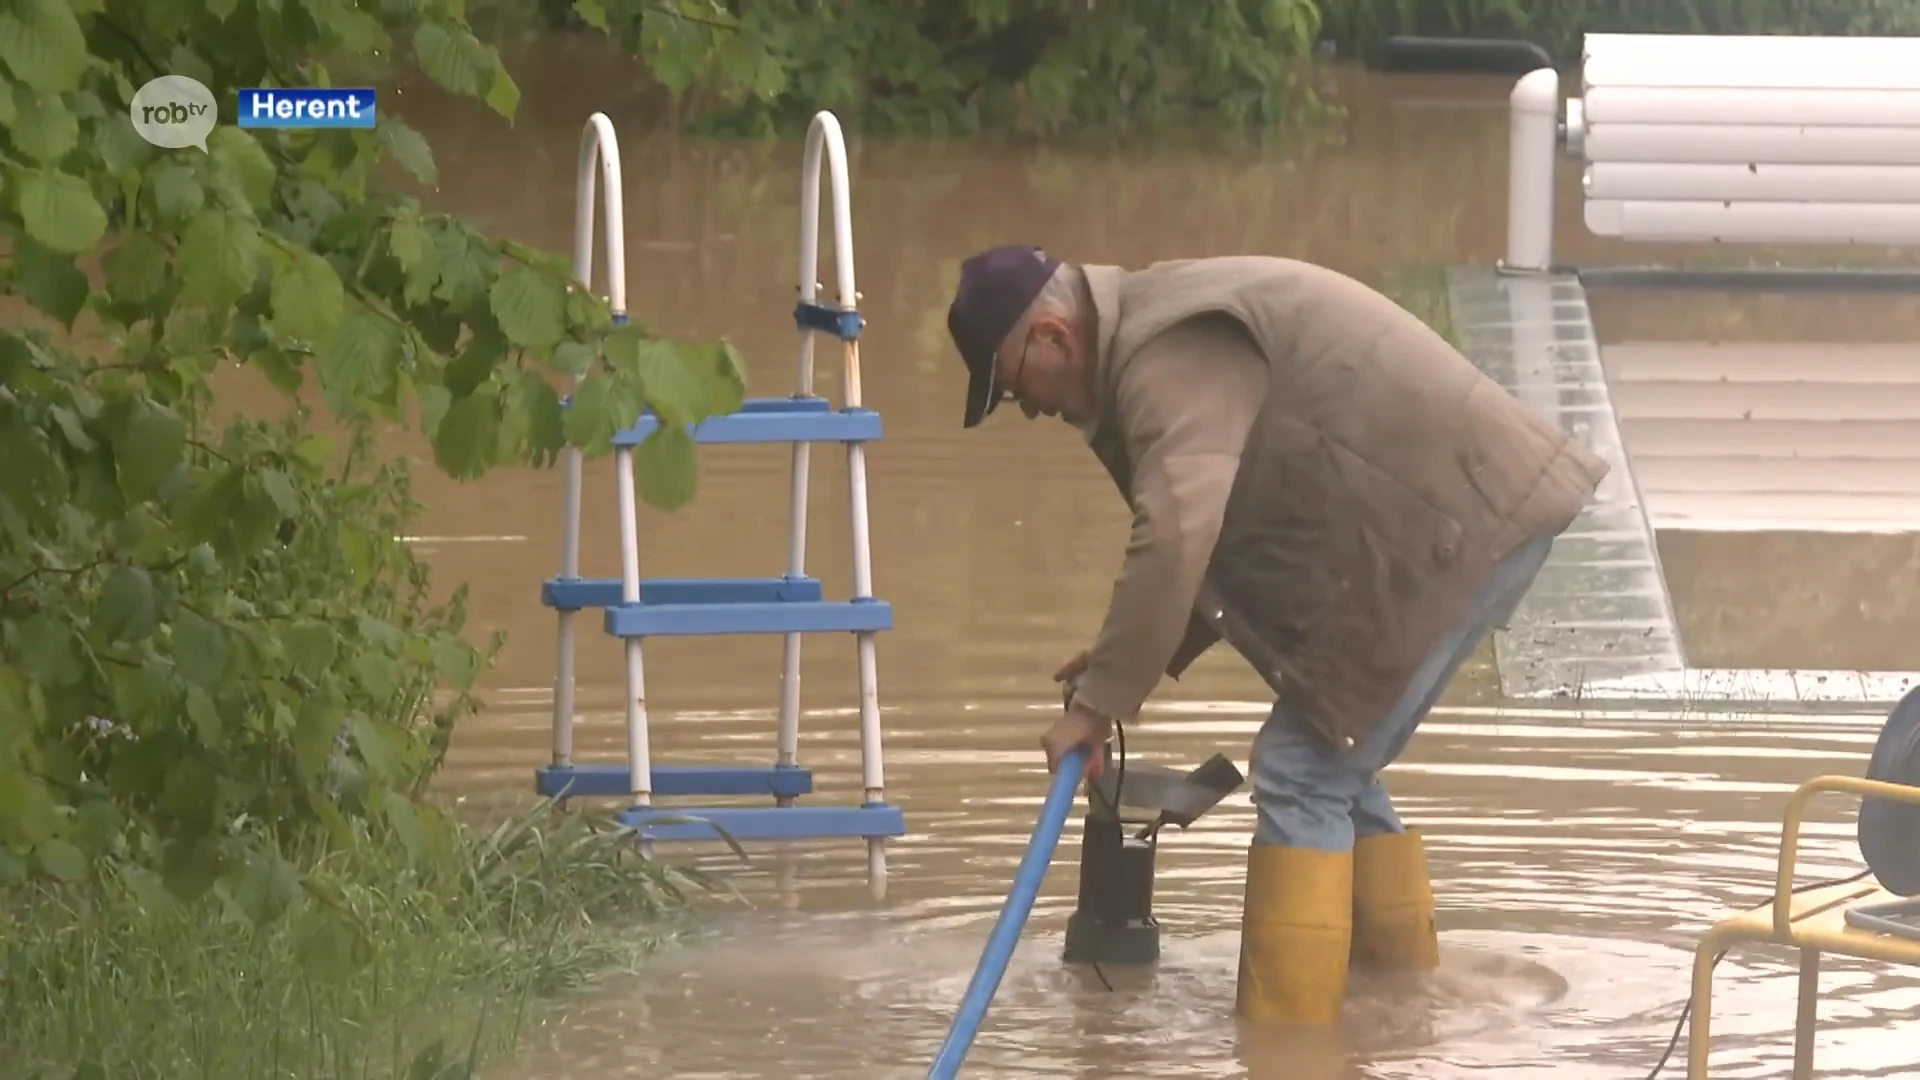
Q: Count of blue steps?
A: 6